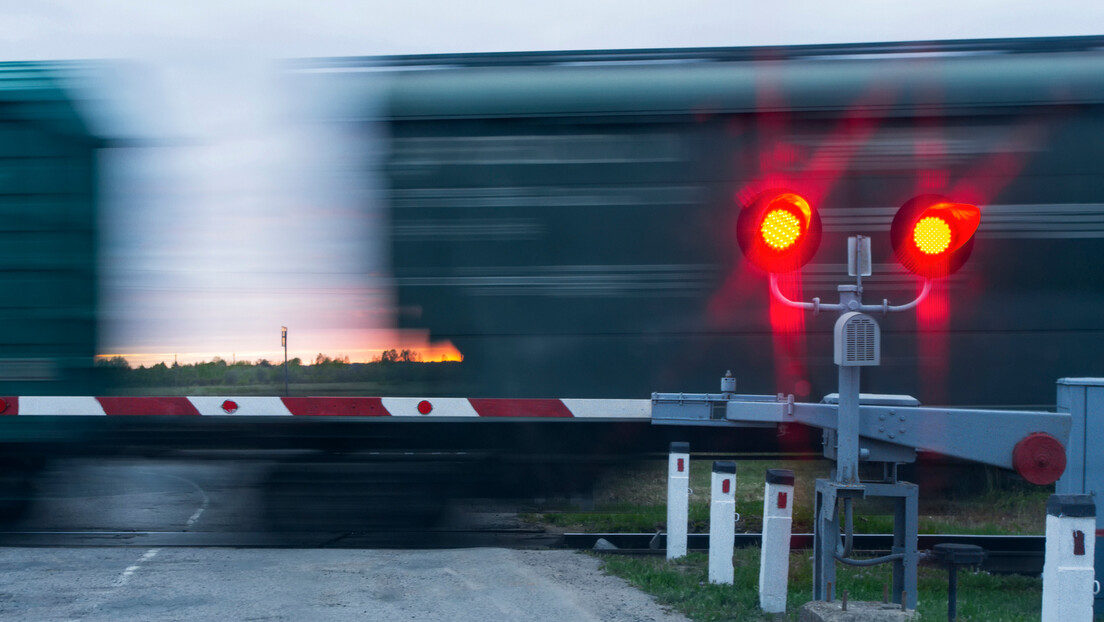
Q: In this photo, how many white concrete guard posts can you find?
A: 4